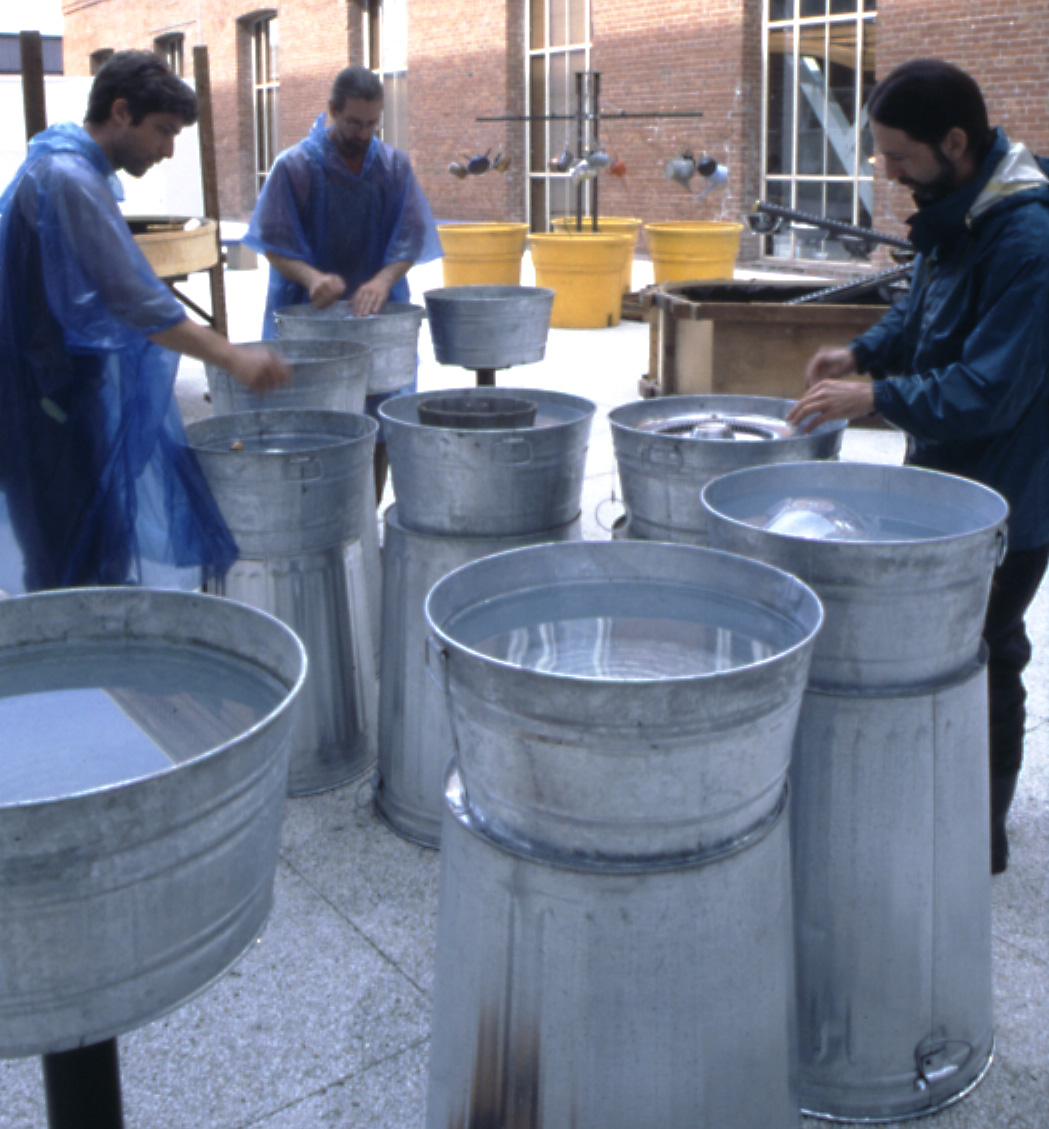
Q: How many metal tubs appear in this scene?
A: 9